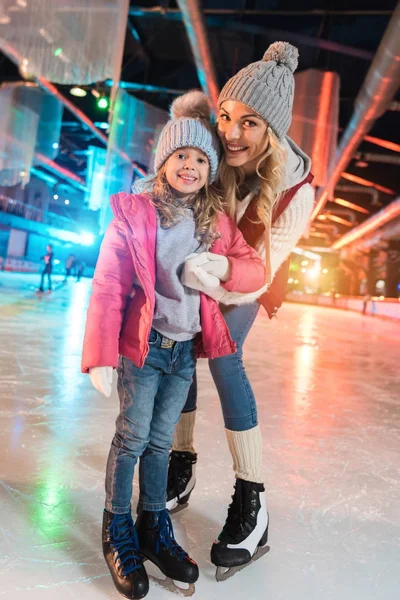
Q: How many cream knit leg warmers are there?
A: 2